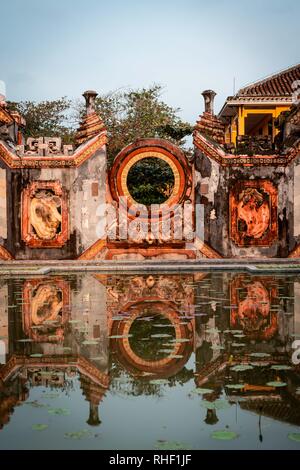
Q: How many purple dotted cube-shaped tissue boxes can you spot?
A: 0